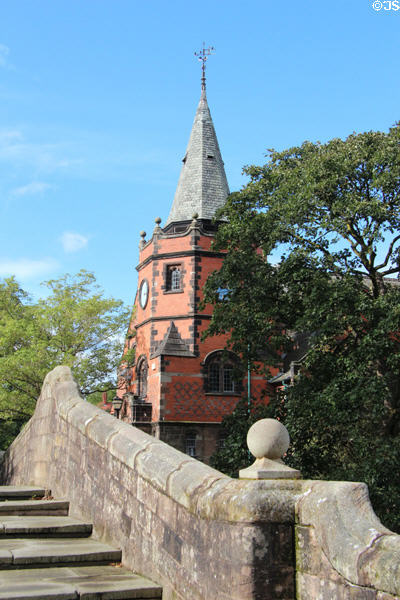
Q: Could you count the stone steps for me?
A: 5